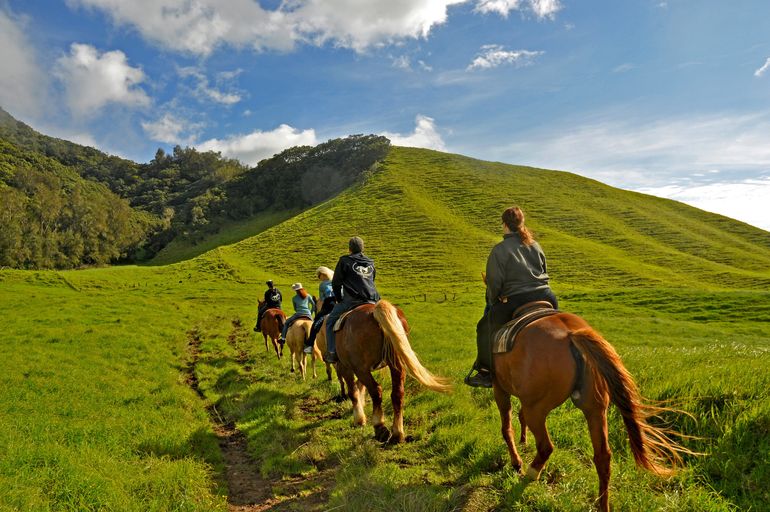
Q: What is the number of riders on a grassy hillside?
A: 5